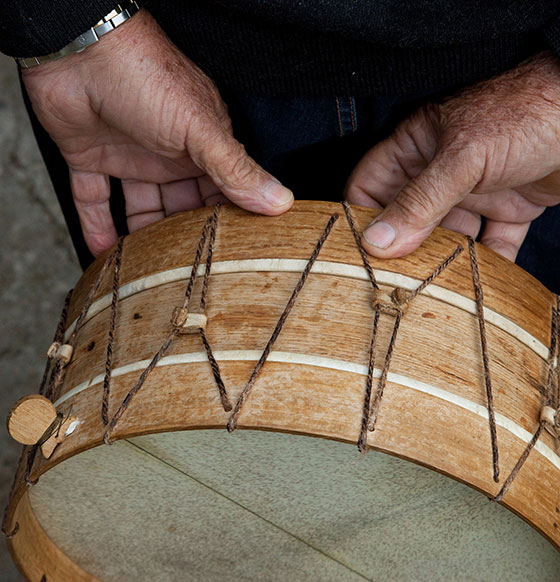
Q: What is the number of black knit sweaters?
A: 1